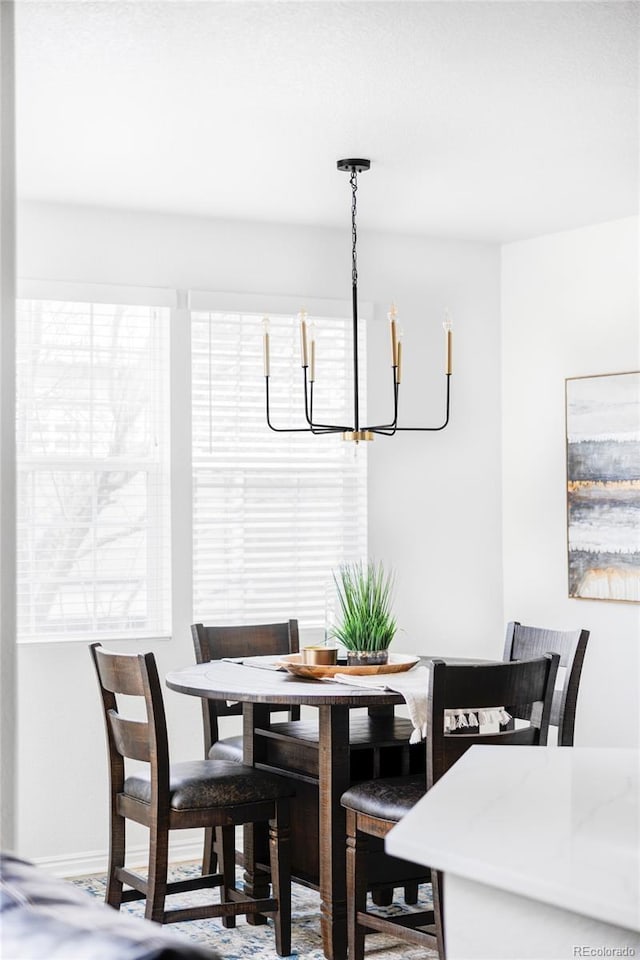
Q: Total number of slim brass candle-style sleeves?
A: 6